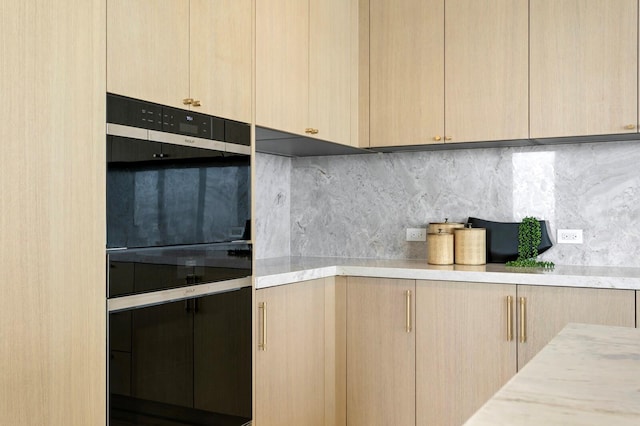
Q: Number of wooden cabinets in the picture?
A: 11